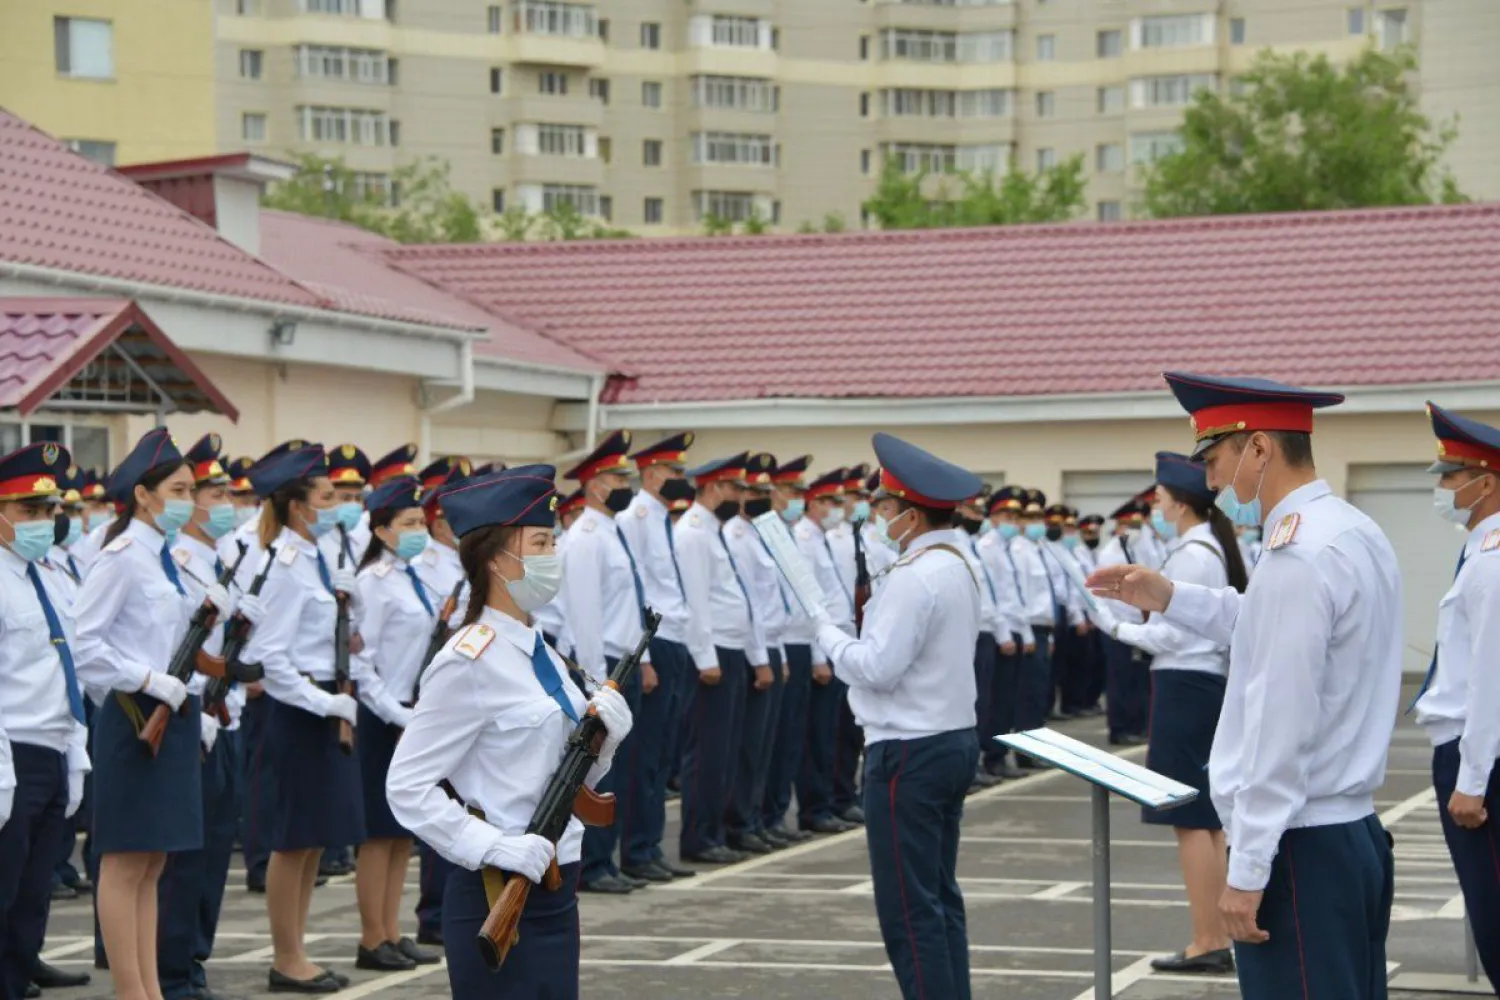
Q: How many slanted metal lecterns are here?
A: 1